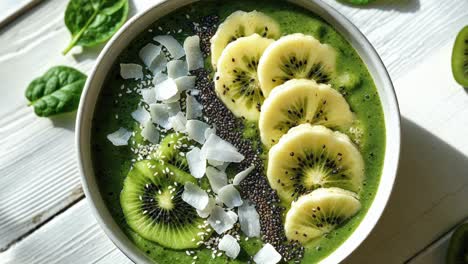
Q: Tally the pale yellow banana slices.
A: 6